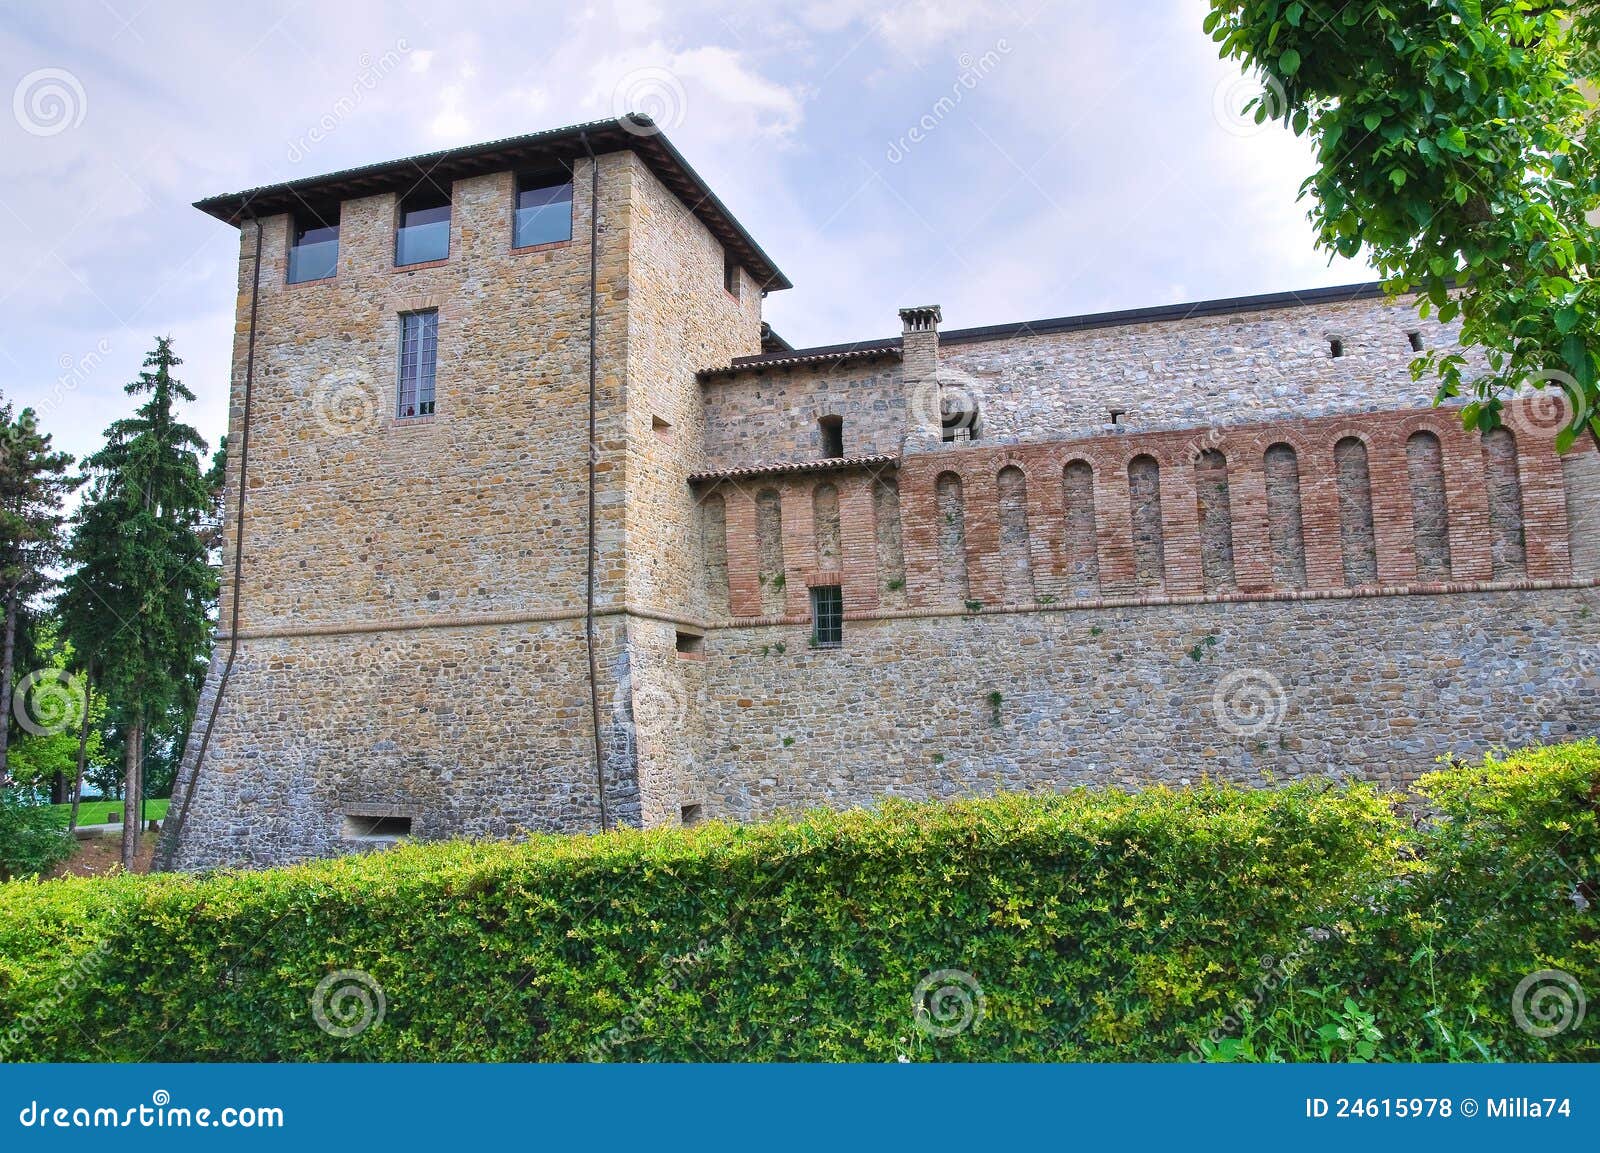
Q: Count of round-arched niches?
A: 13